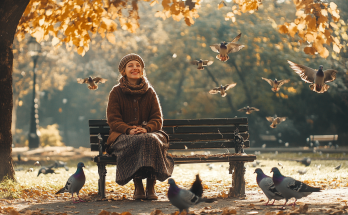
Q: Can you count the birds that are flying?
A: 8